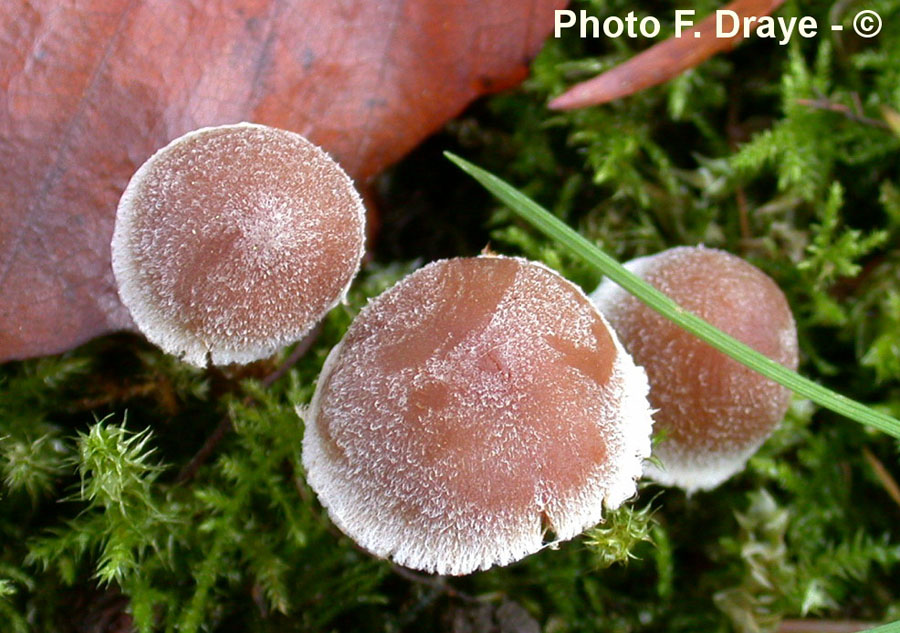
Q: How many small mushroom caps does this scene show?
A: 3